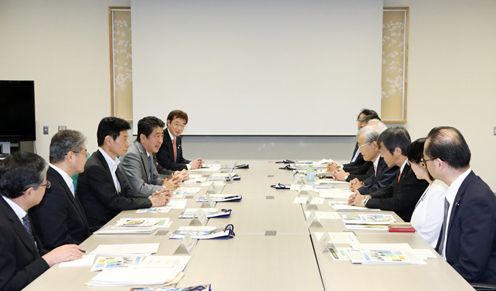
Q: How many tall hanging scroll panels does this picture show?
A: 2